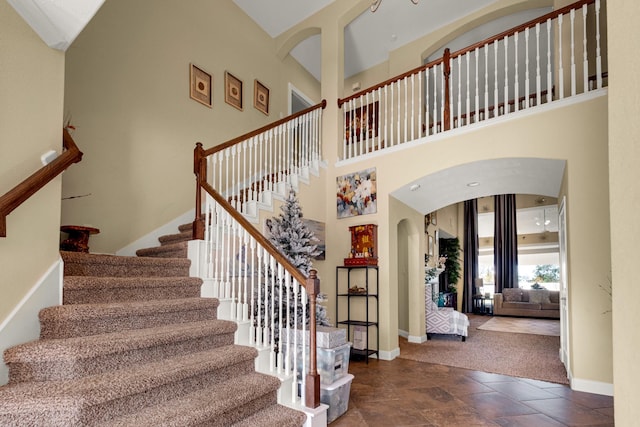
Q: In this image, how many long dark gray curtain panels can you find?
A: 2